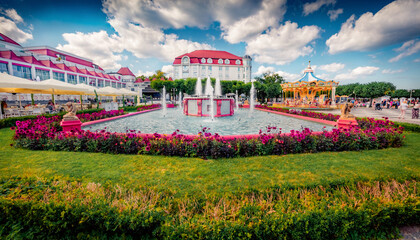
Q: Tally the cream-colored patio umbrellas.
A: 5